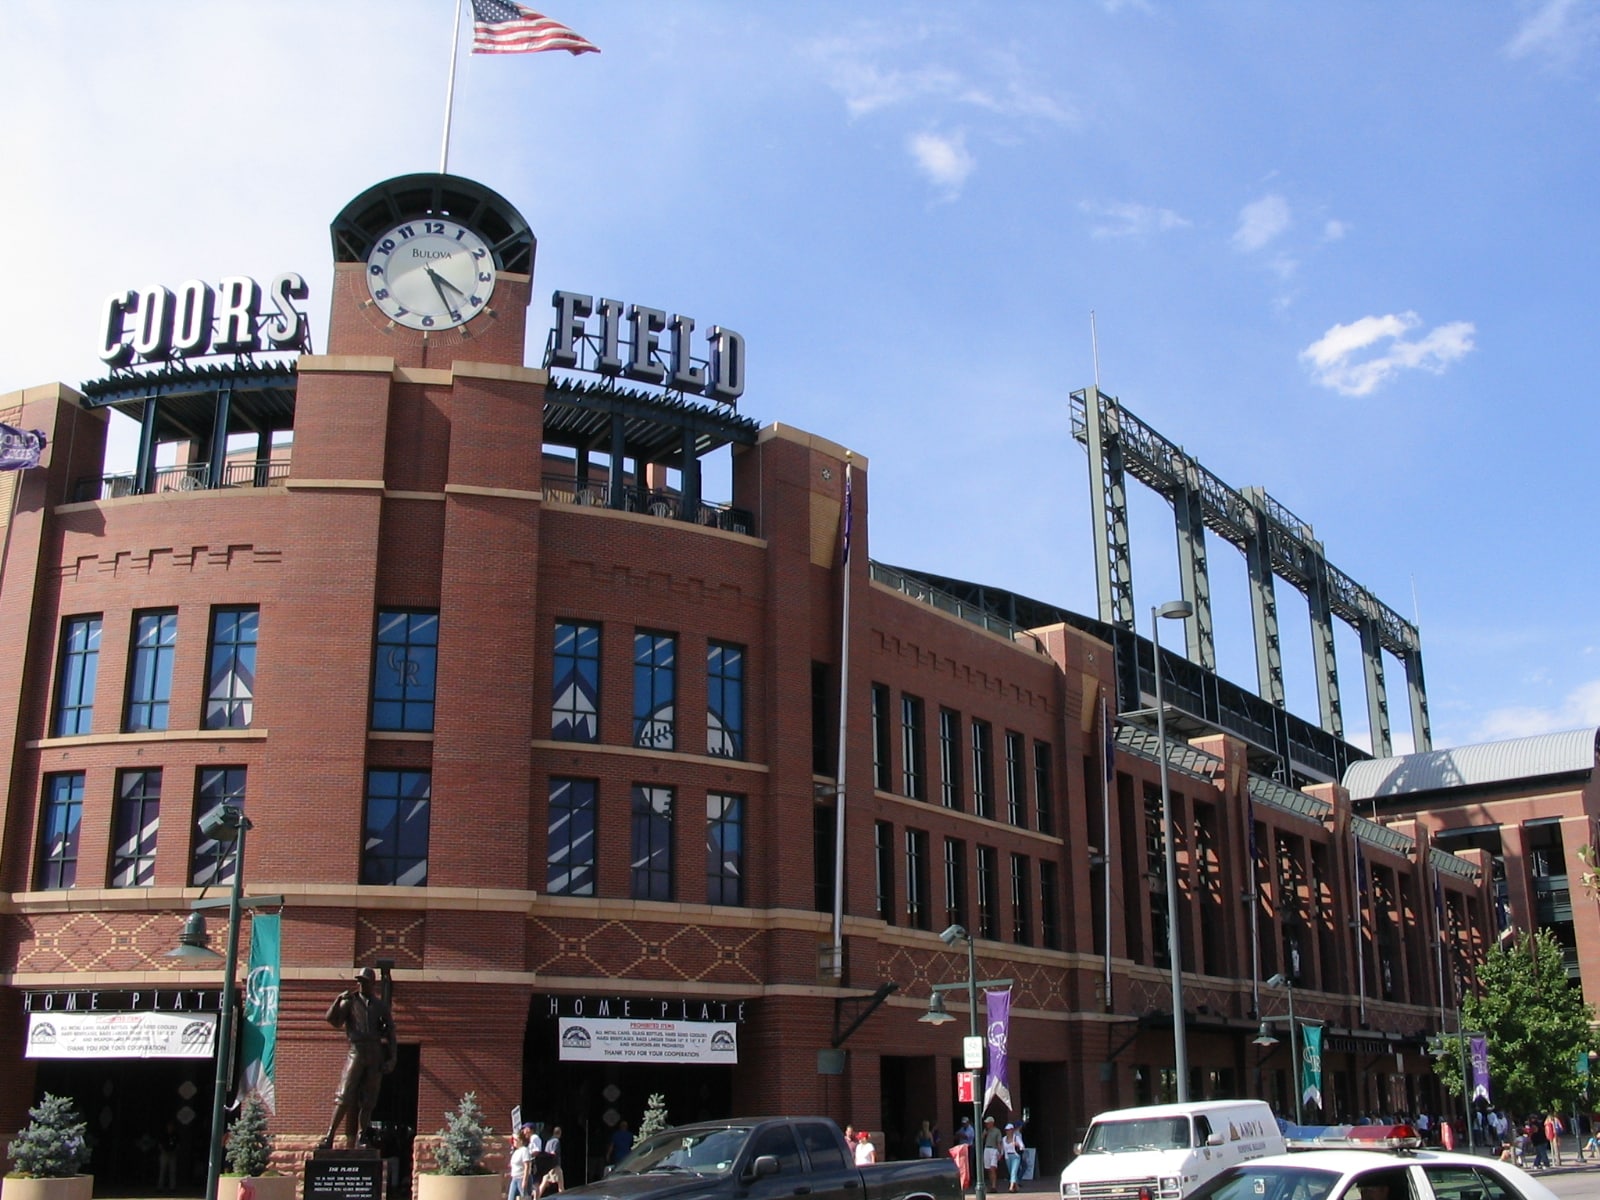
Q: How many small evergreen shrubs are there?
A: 4